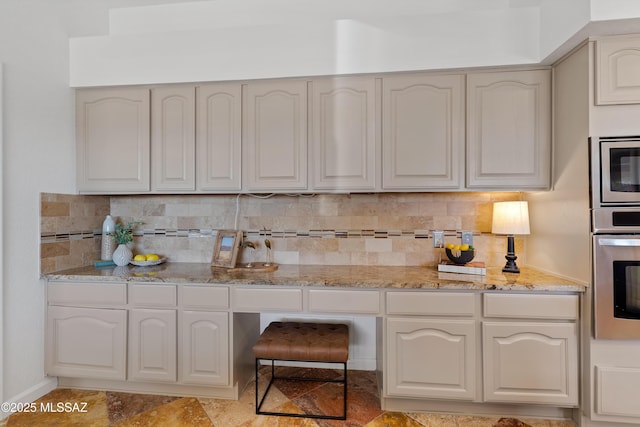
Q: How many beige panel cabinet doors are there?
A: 13